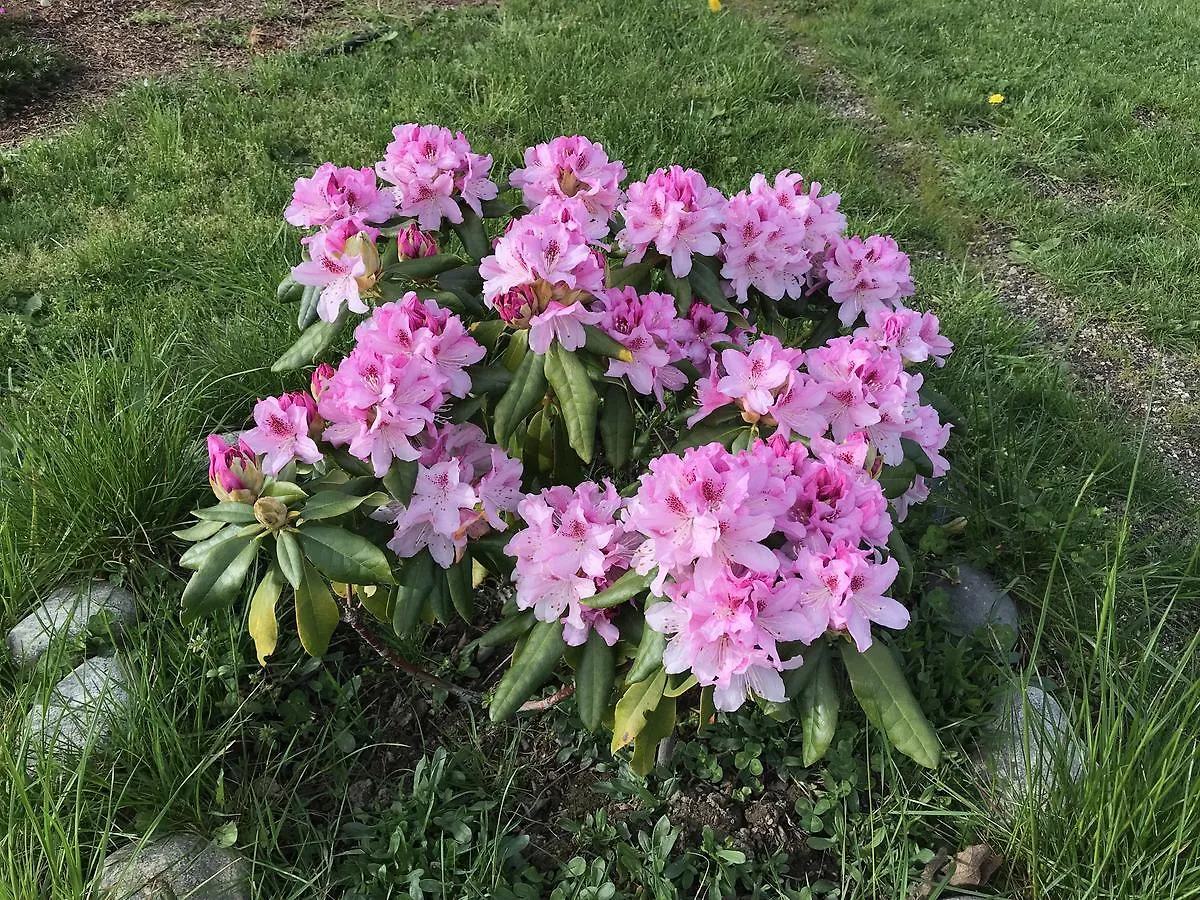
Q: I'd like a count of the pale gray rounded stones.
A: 5